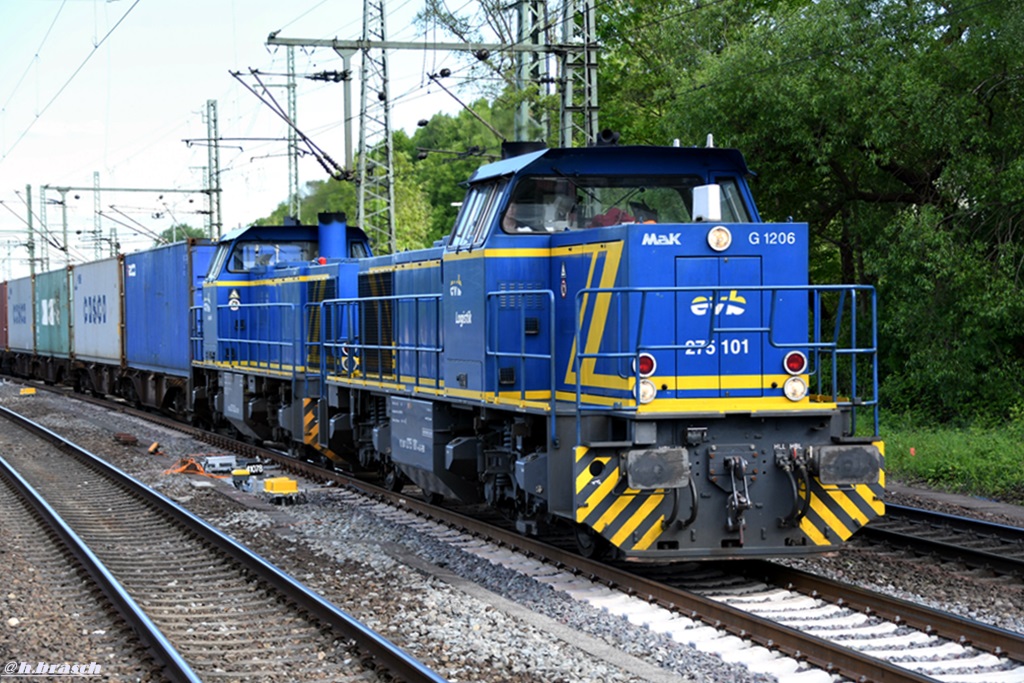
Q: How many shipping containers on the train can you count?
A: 5